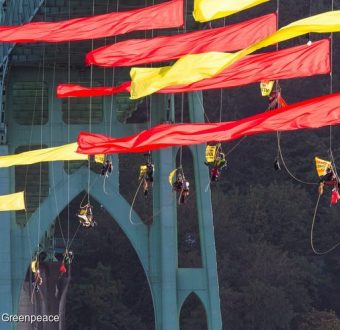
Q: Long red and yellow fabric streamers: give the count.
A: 8